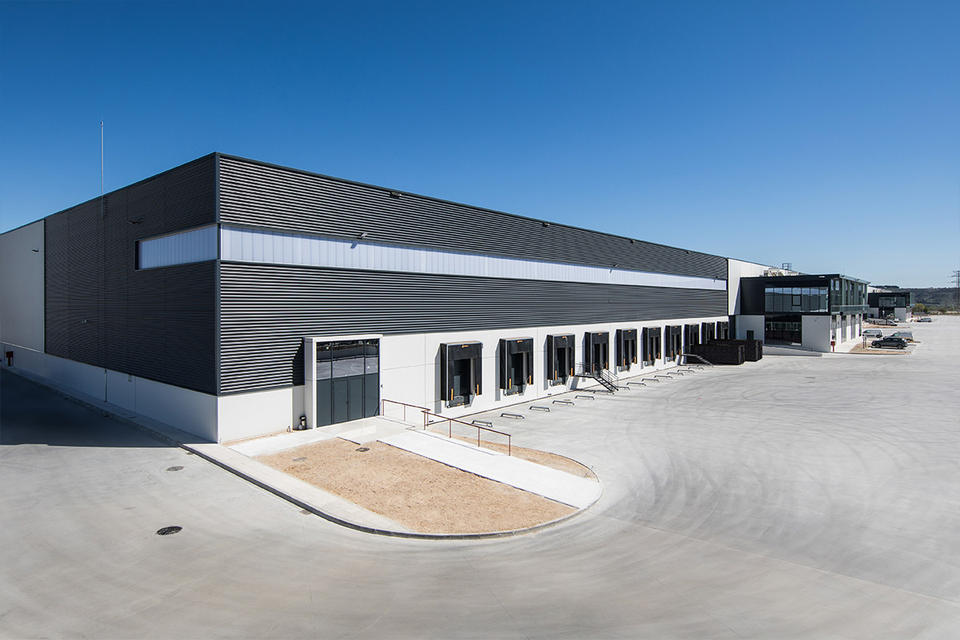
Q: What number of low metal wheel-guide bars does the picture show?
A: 14